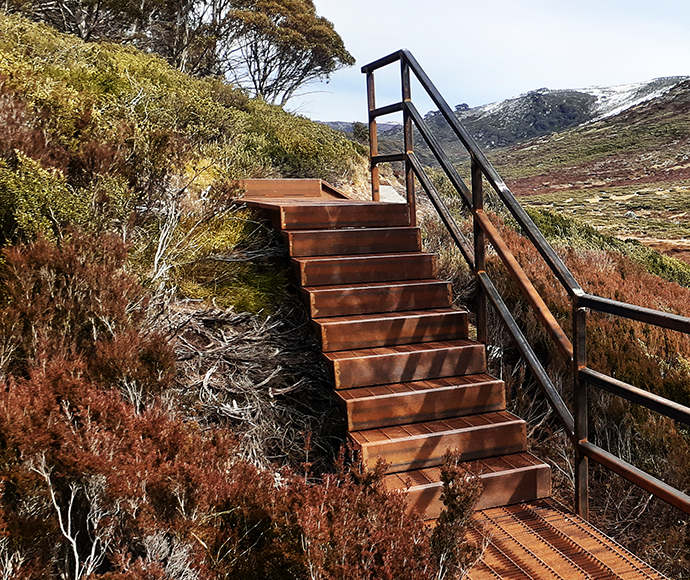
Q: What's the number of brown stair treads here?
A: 9